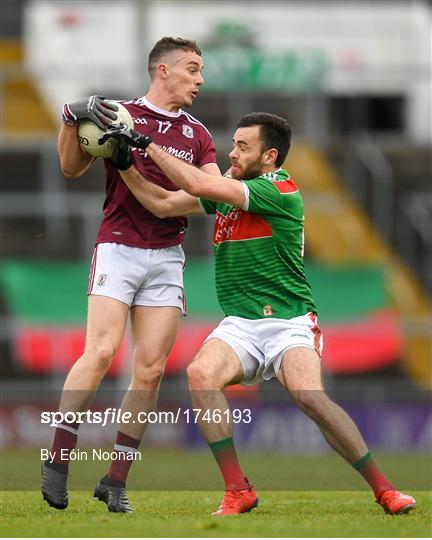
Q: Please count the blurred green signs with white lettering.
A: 1